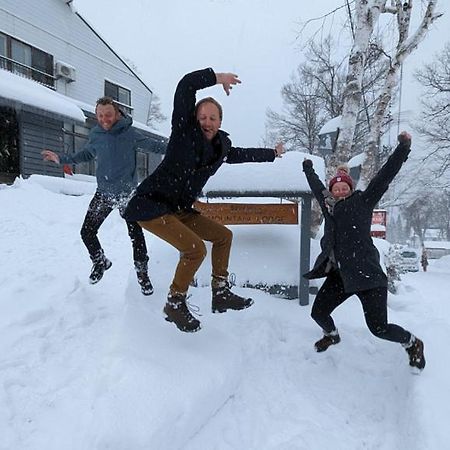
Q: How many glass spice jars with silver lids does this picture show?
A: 0